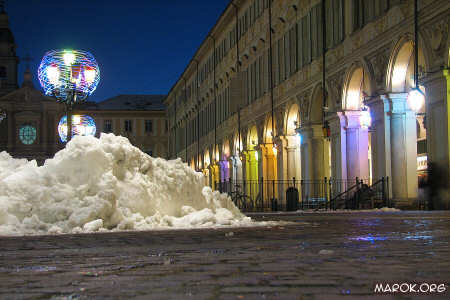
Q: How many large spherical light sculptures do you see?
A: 2